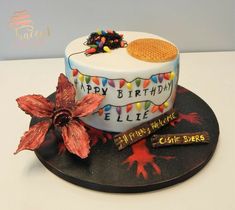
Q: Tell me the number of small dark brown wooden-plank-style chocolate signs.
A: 2